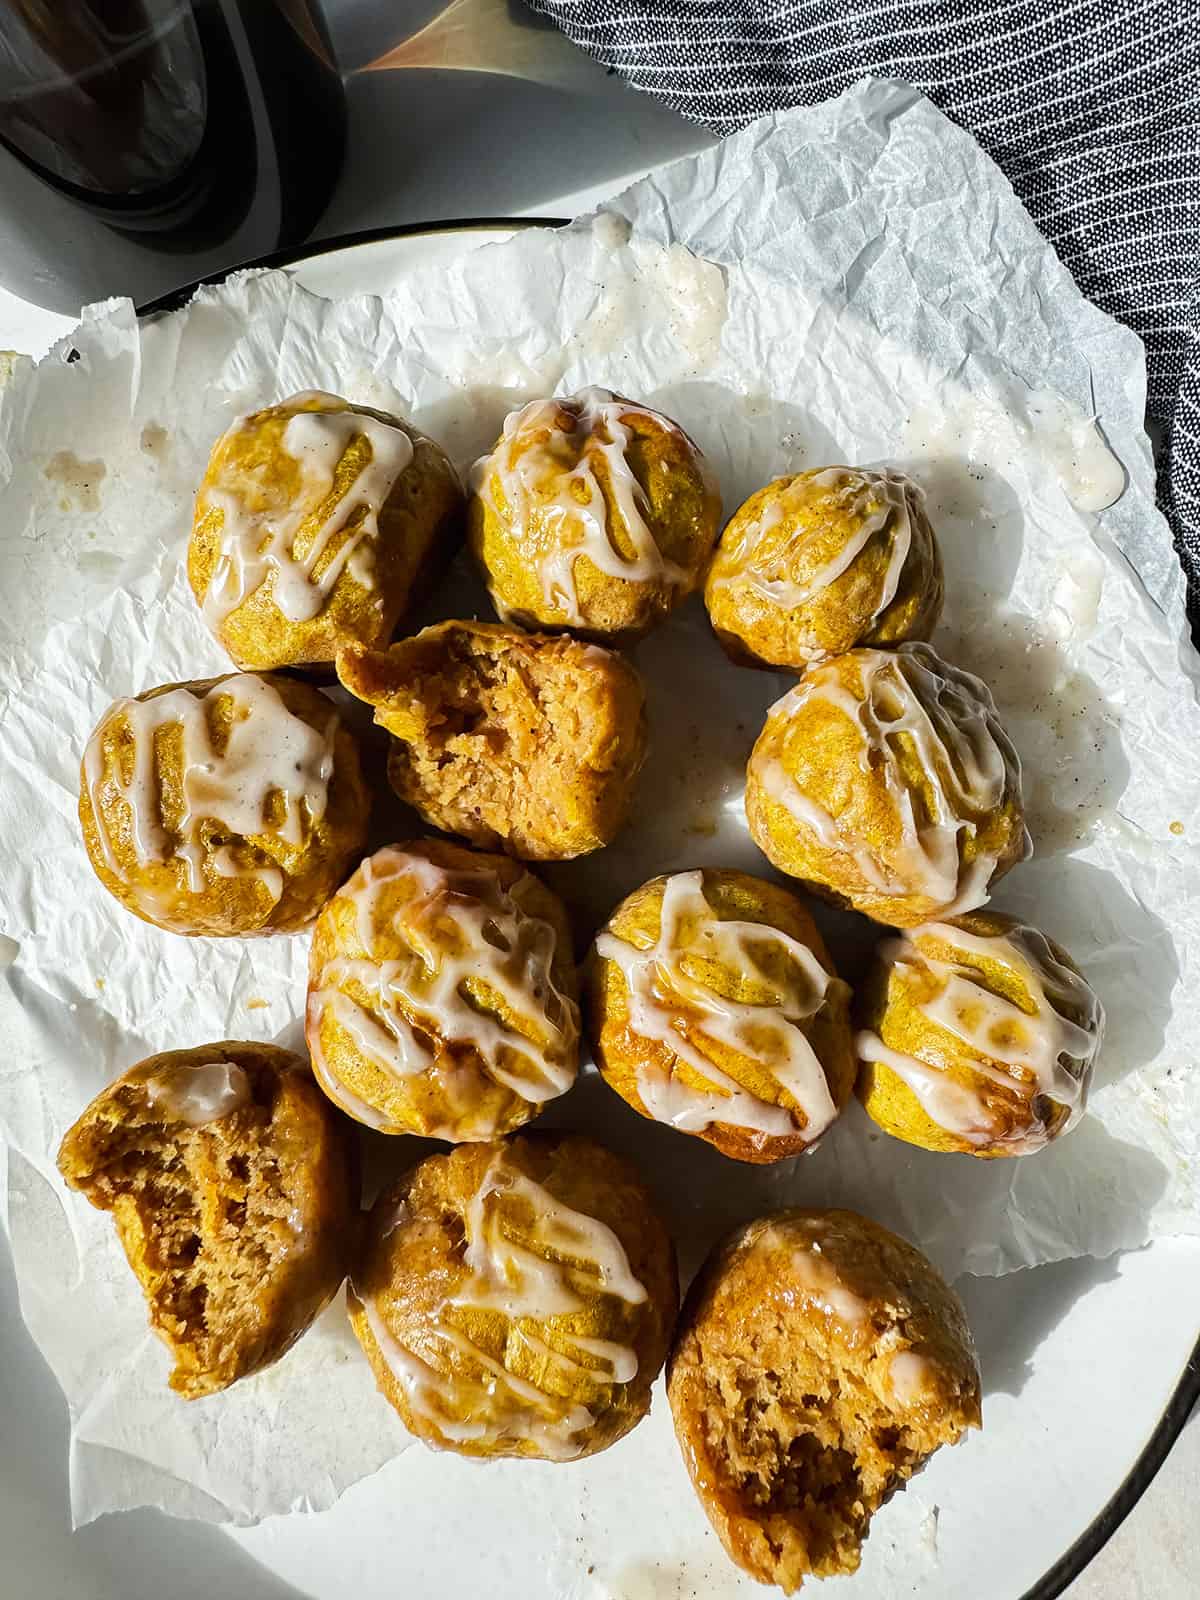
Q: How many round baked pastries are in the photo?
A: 12